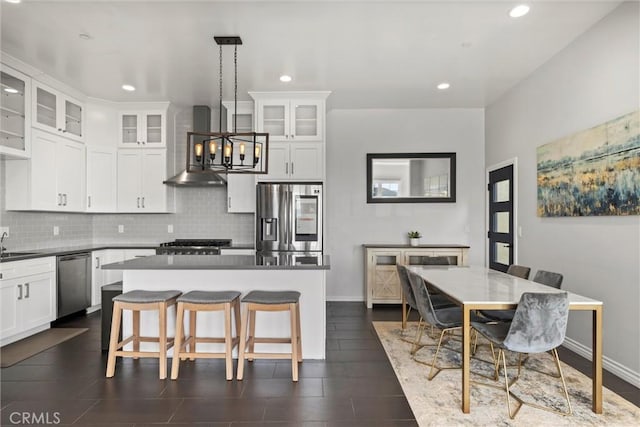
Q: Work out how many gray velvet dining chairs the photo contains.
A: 6